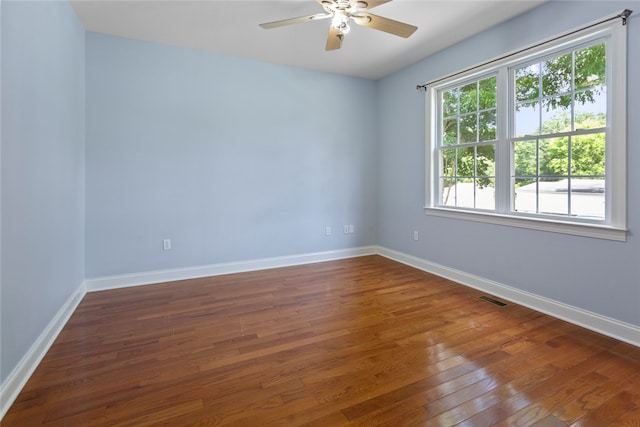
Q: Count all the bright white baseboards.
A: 3